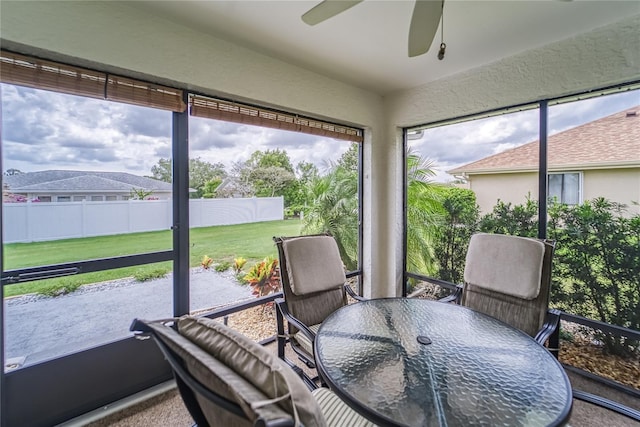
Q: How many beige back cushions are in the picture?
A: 3